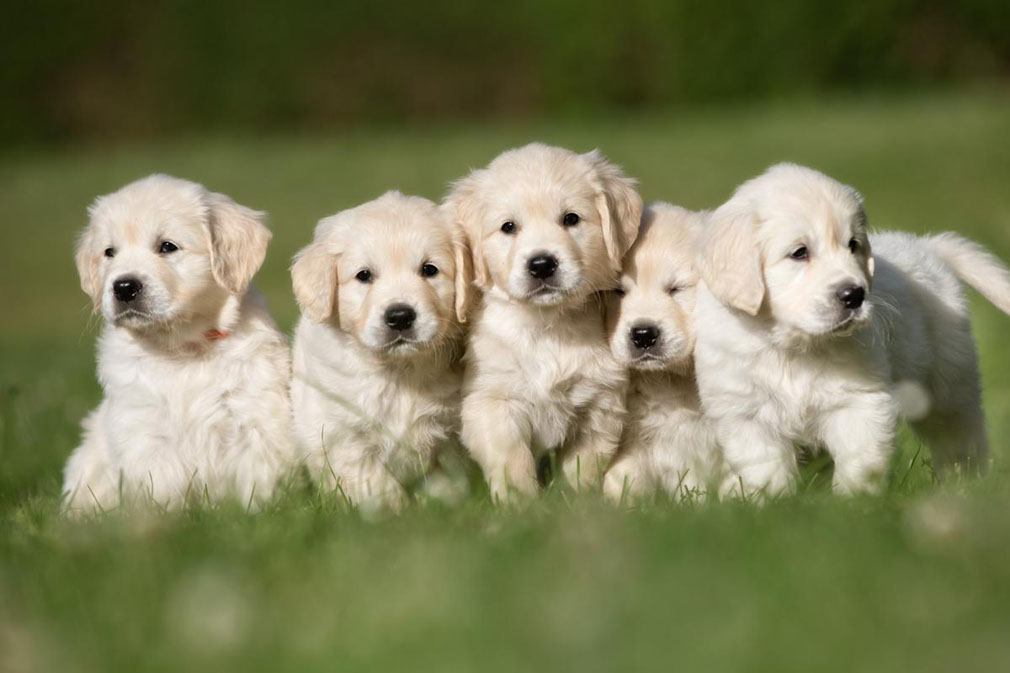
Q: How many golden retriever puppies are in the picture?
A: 5